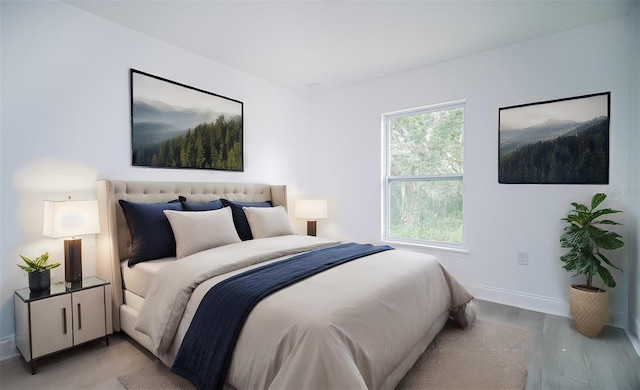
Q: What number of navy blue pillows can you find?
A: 3